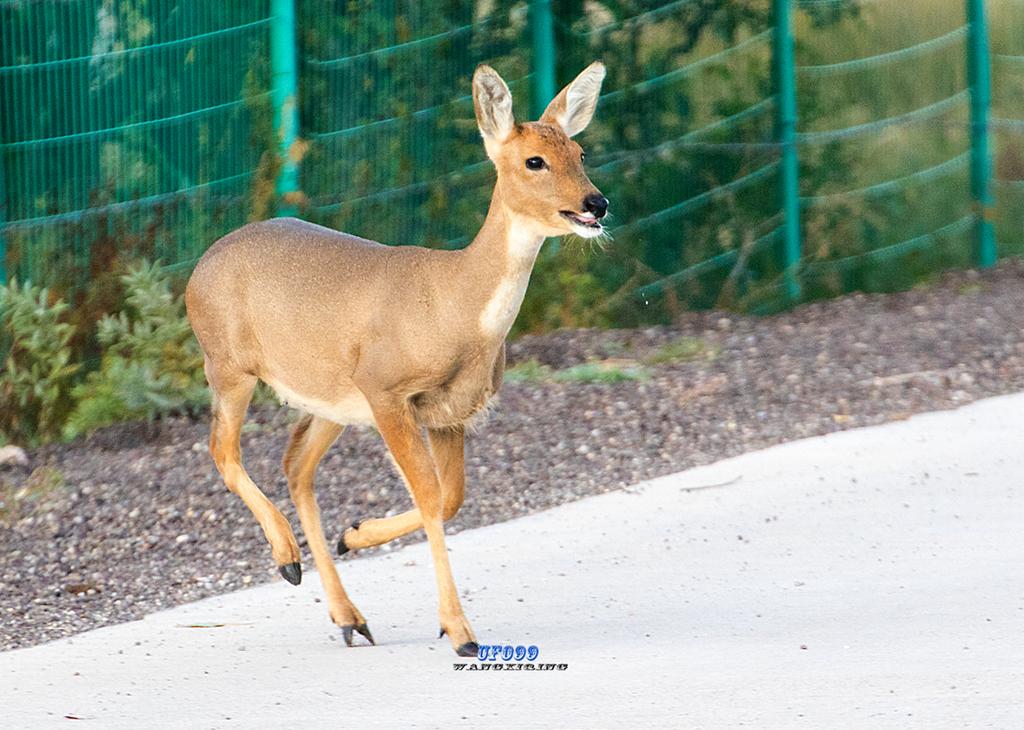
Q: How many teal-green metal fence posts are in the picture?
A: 4